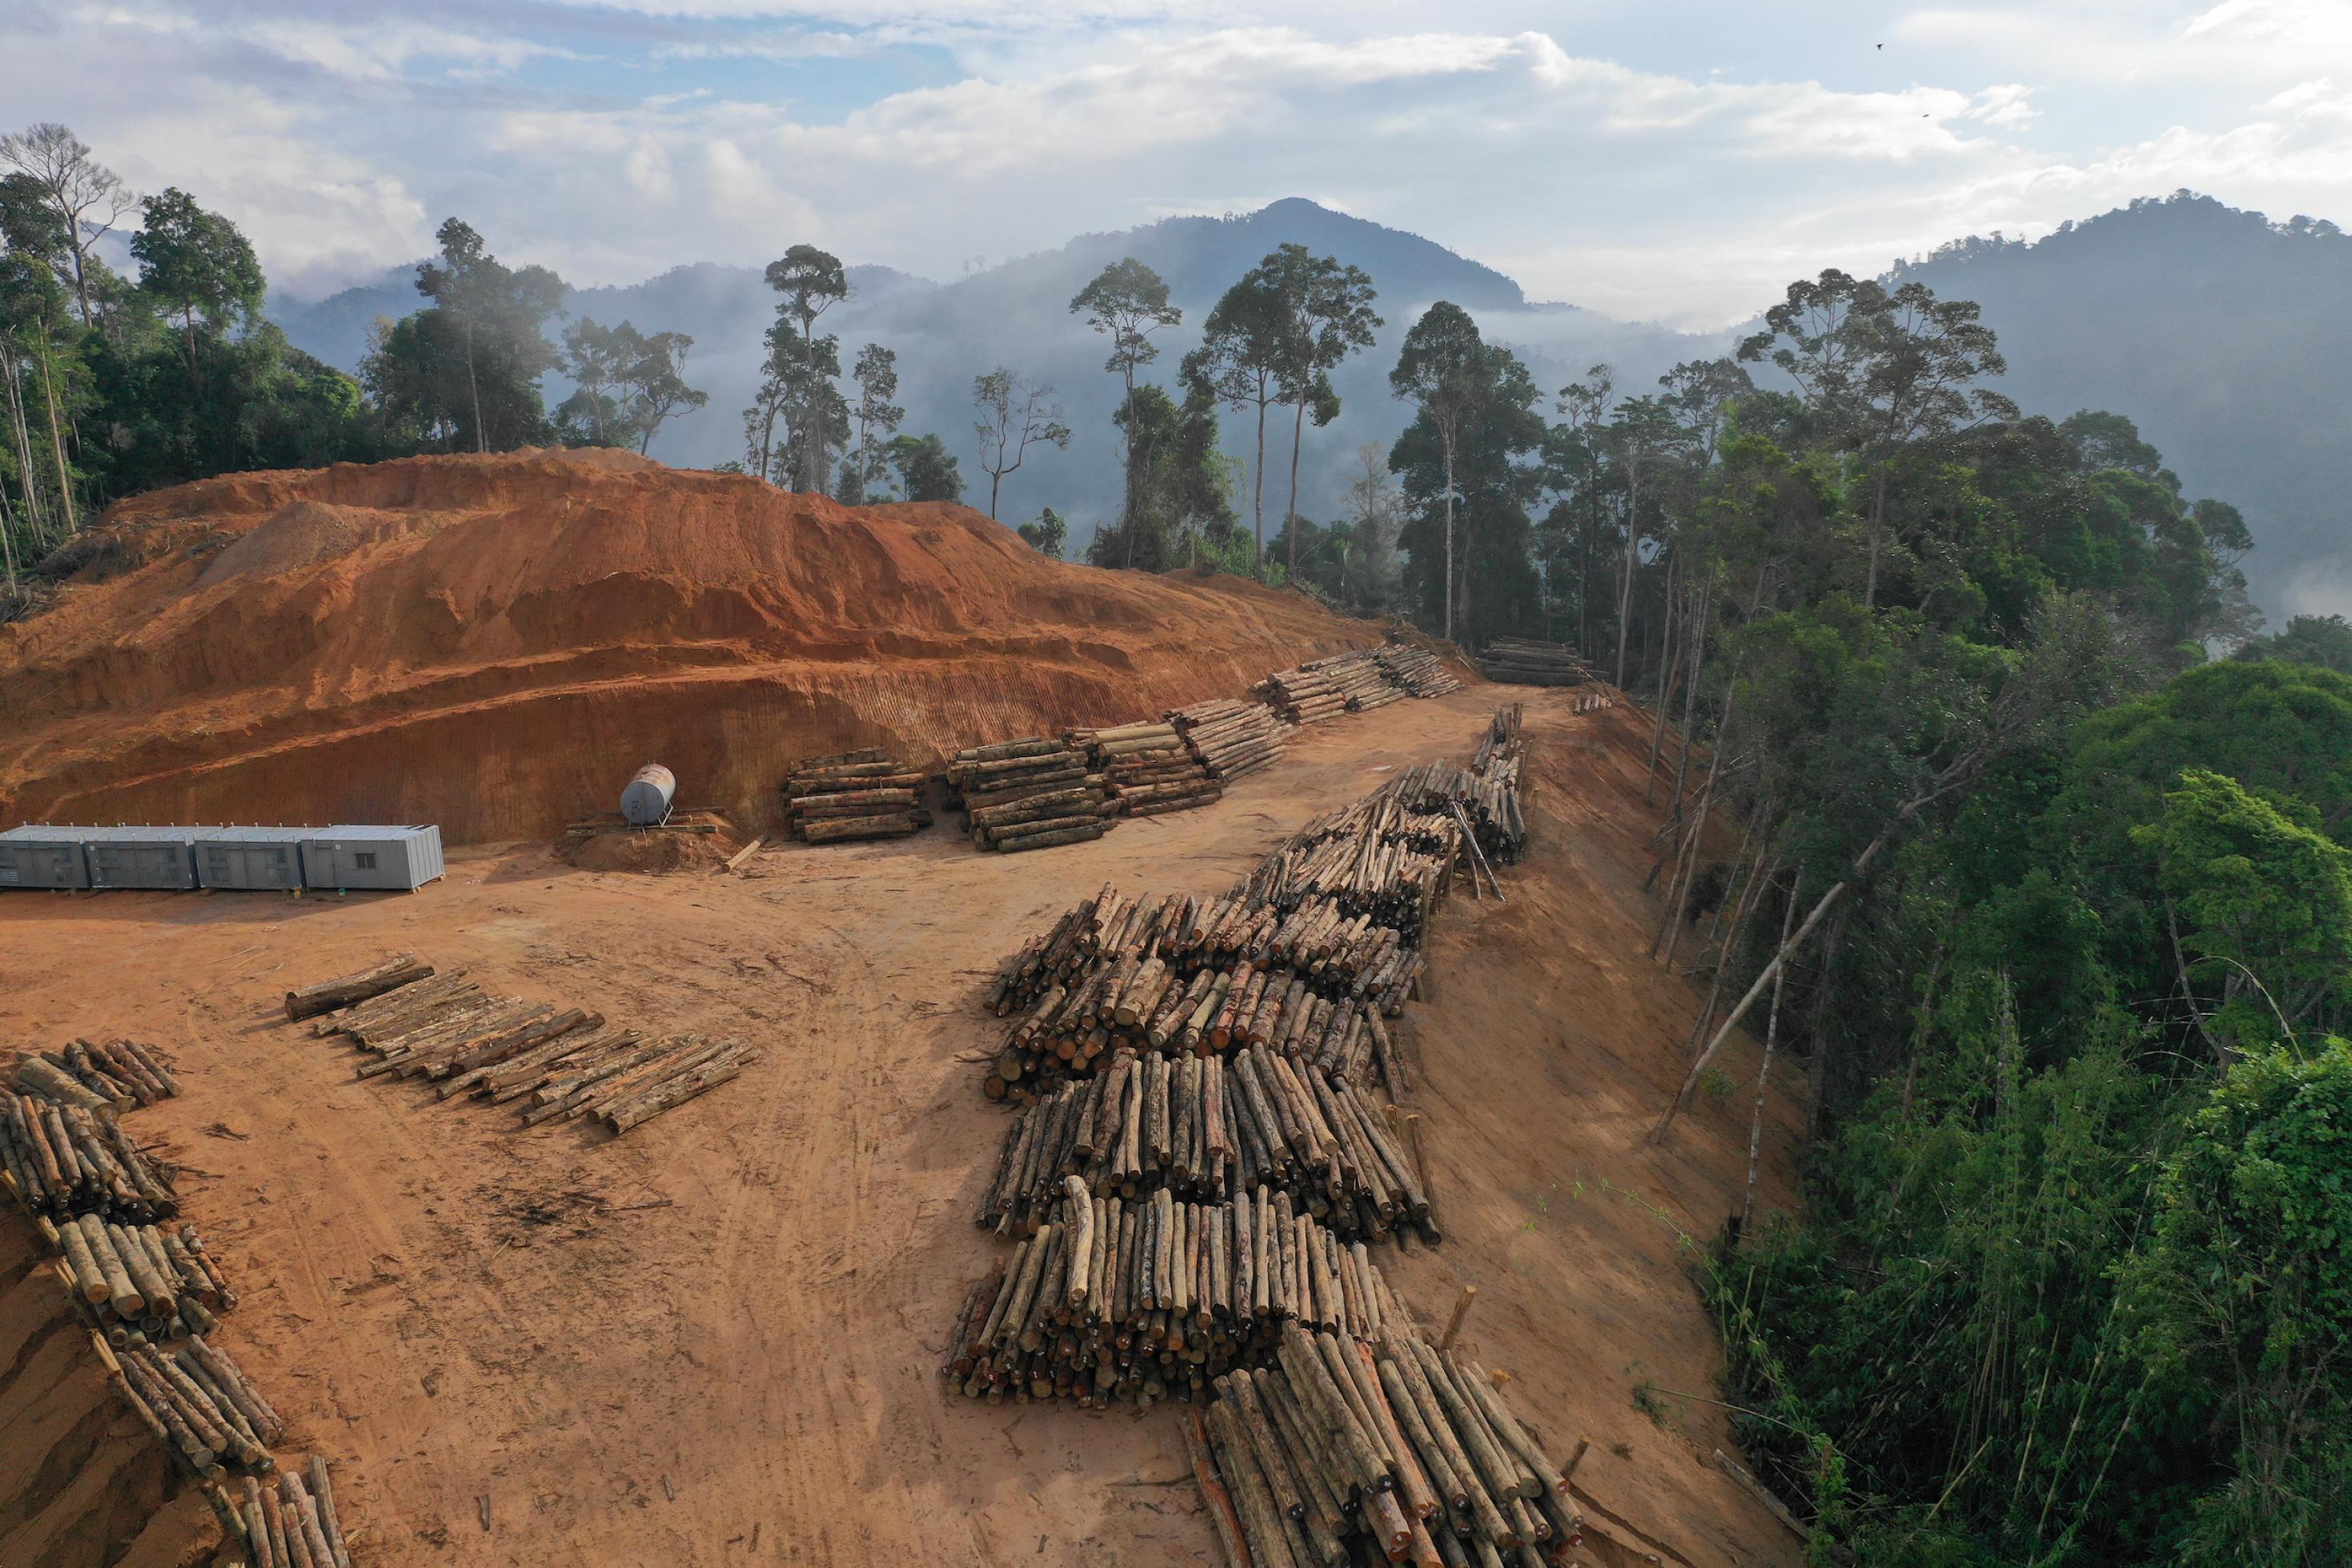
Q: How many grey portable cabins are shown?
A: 4